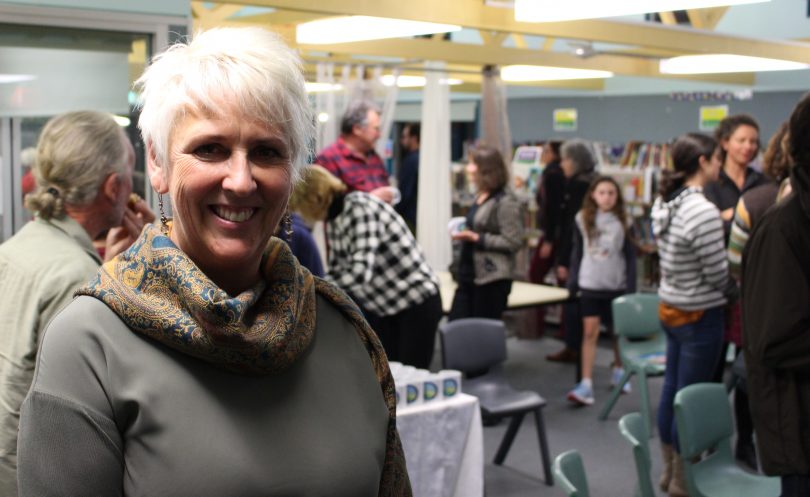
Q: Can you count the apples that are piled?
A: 0